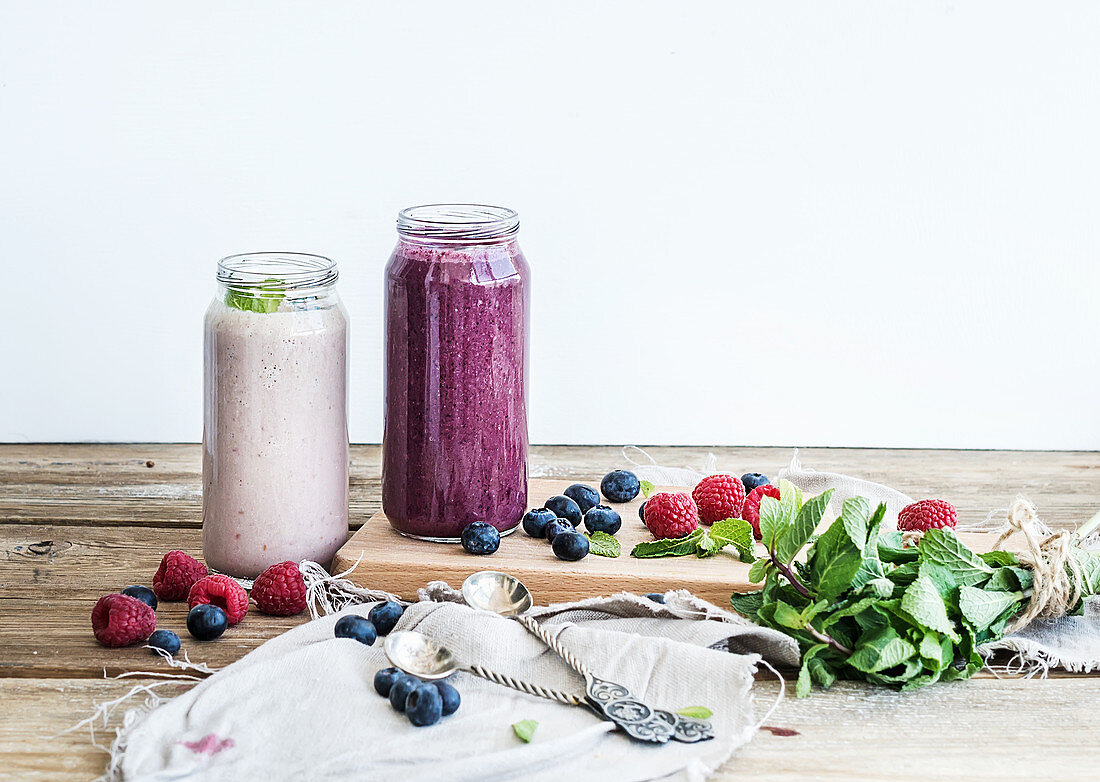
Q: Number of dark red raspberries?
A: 8